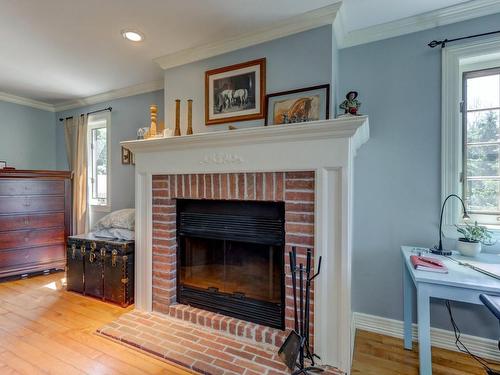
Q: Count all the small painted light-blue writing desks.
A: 1